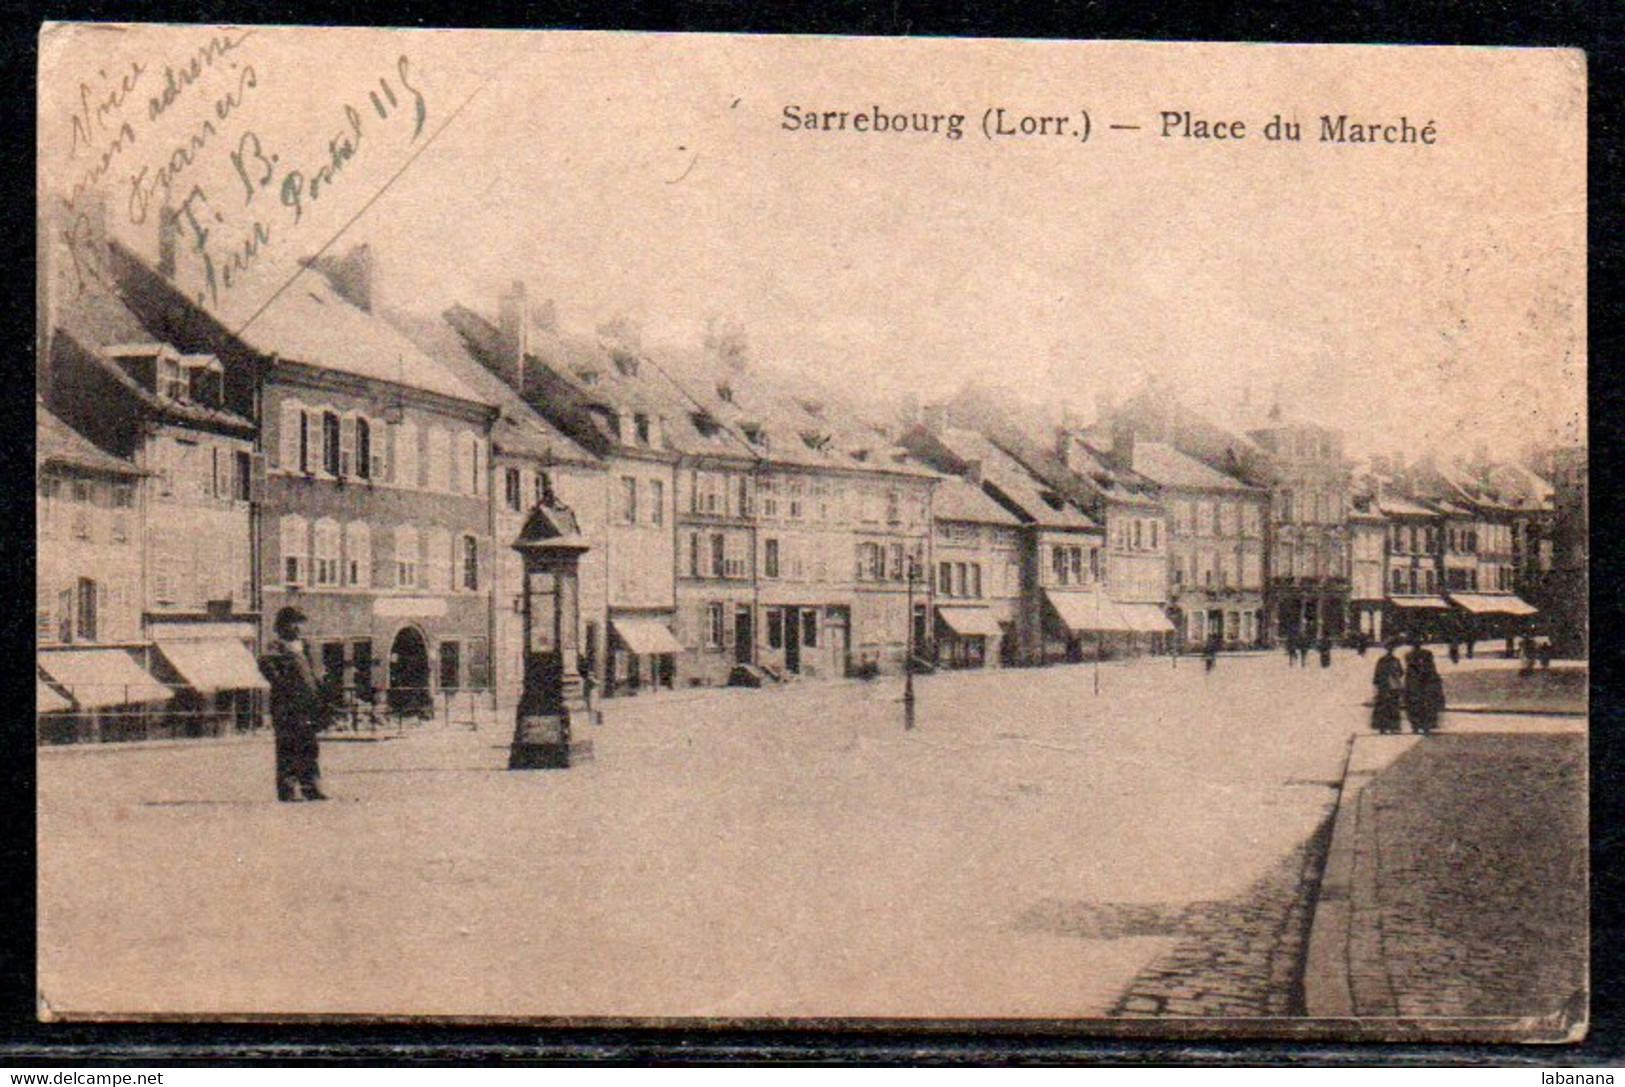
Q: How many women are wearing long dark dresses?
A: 2